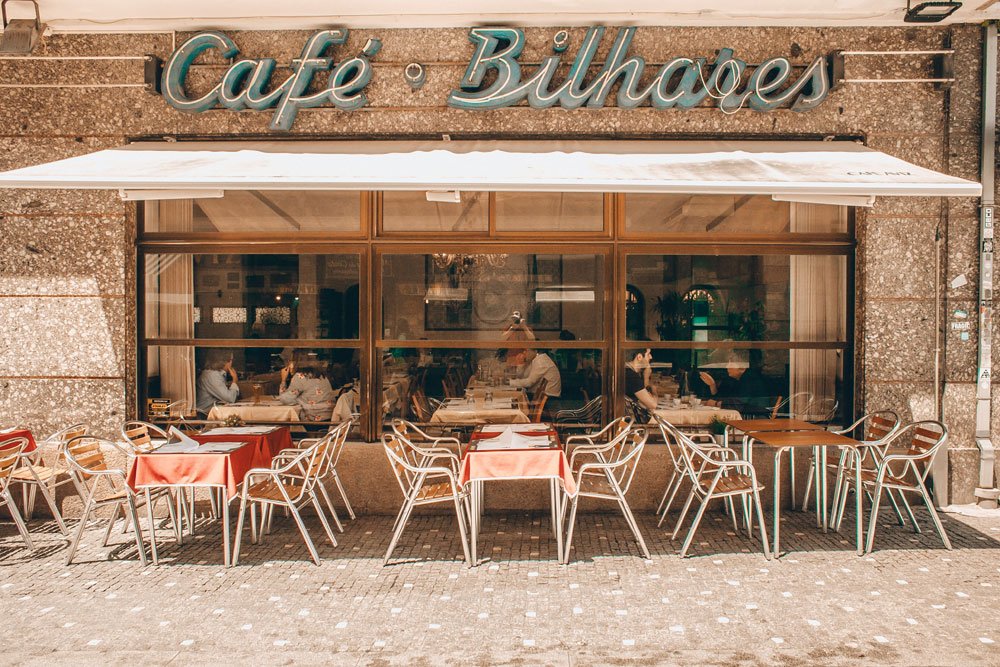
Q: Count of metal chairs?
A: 14